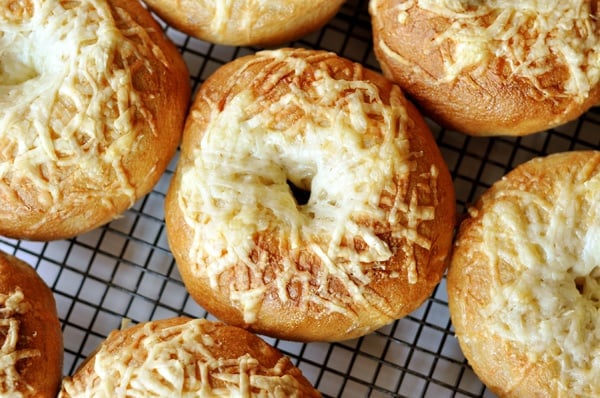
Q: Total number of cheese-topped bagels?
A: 7